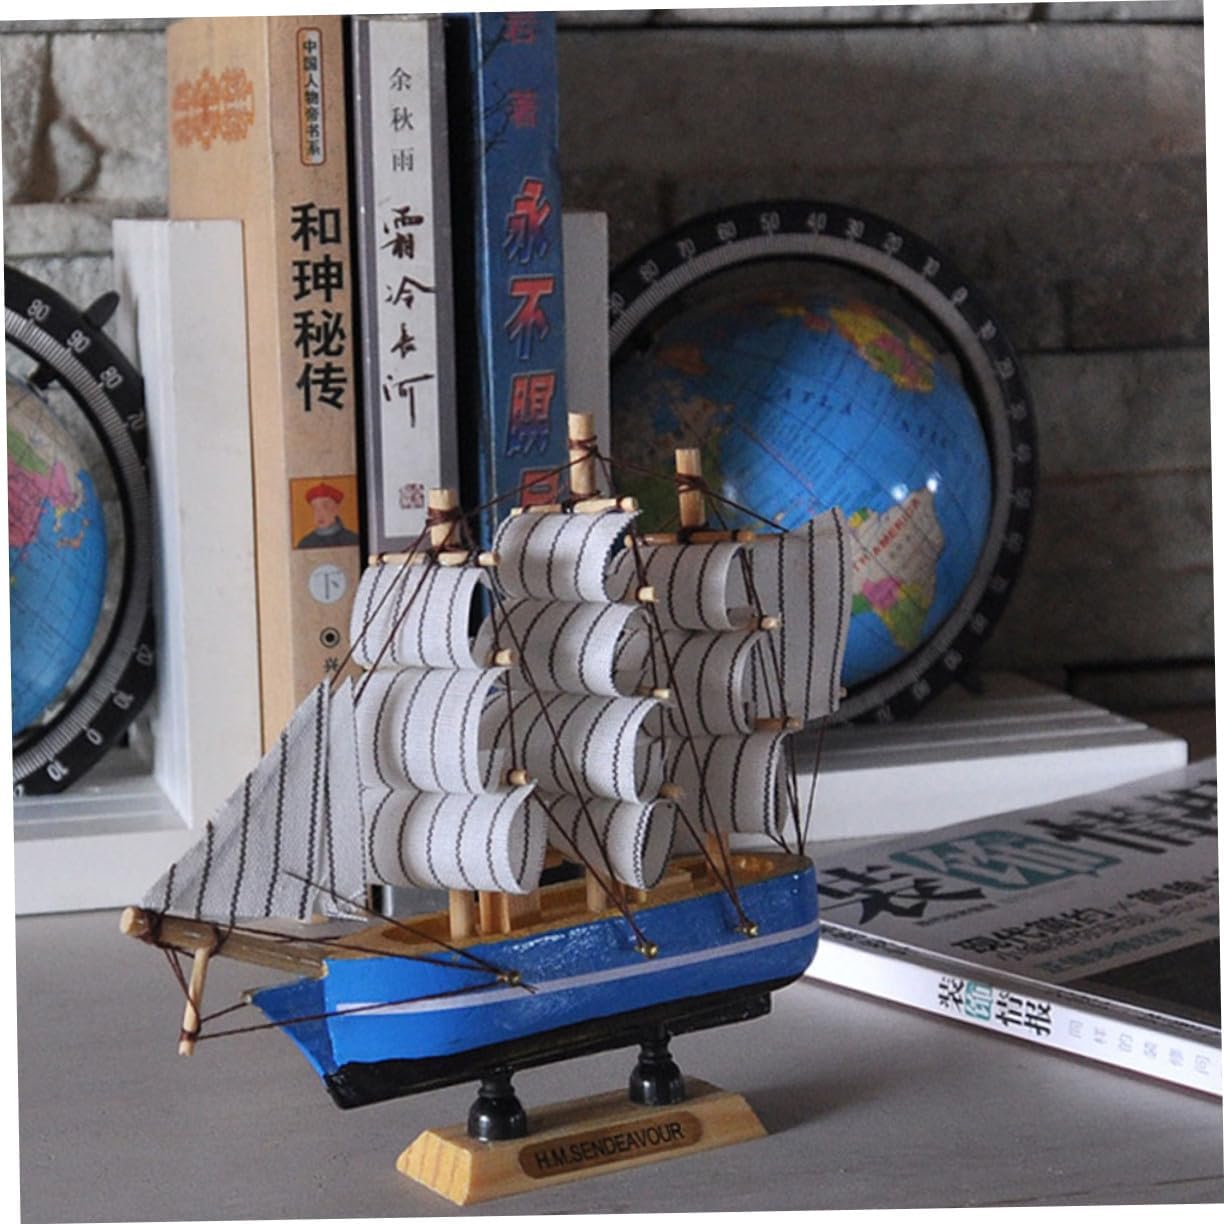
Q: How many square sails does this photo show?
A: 10